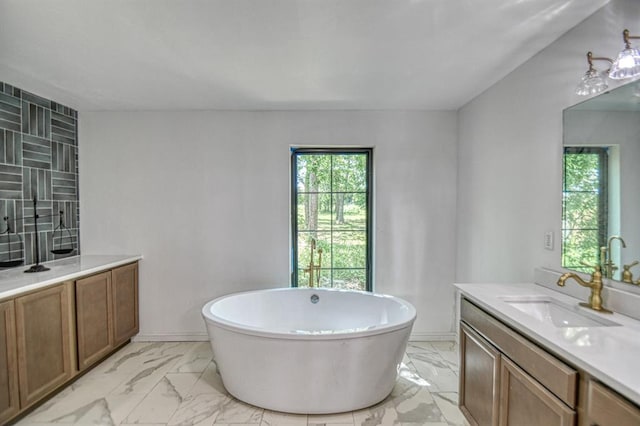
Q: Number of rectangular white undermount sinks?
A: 1